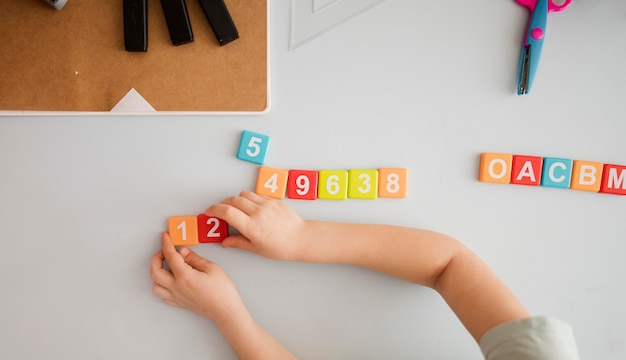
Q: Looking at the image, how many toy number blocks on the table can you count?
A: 8